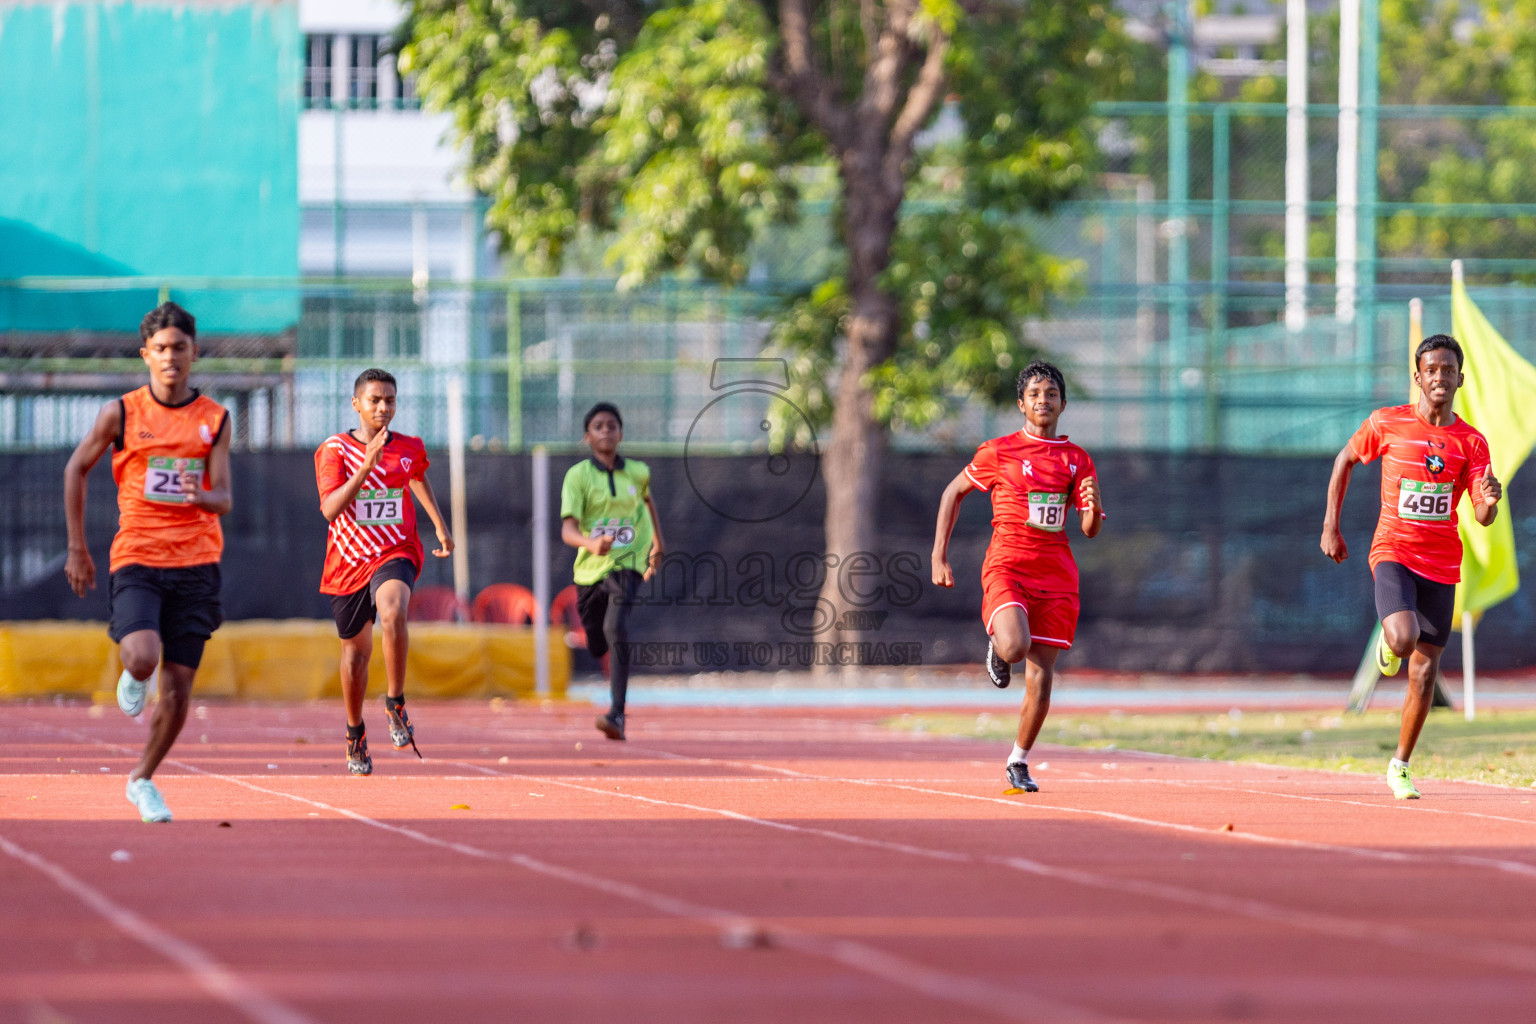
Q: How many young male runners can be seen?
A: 5